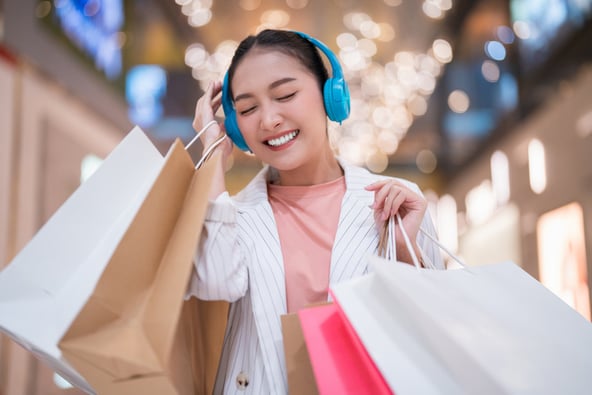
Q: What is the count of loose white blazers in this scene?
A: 1